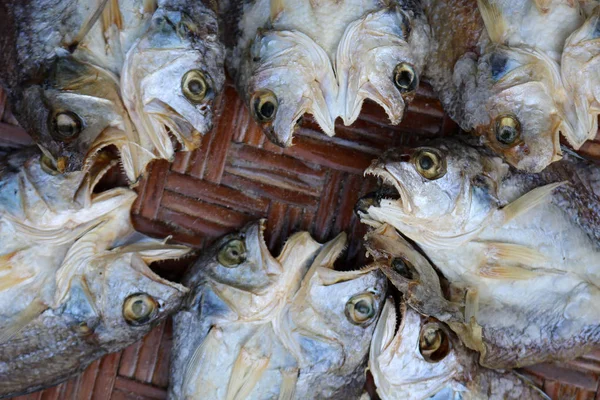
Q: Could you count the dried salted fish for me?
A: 7